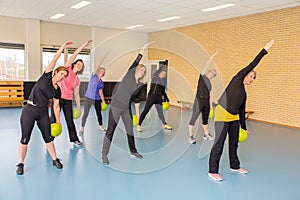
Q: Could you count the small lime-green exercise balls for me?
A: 7